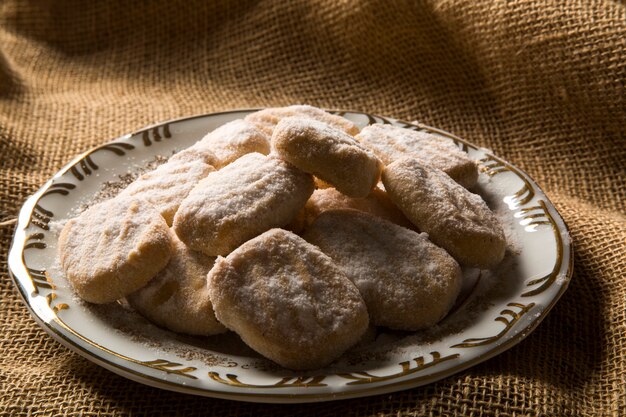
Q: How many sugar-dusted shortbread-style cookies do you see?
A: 13